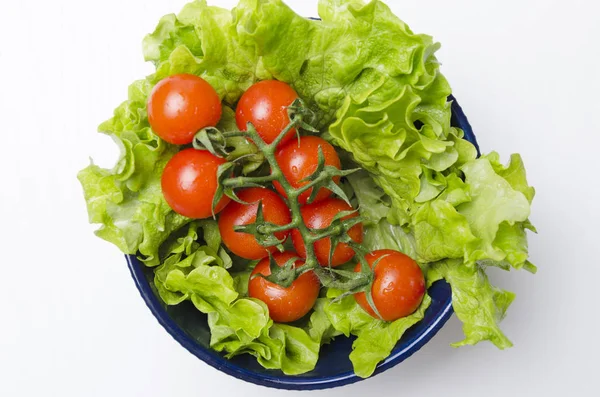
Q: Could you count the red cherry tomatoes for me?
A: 8